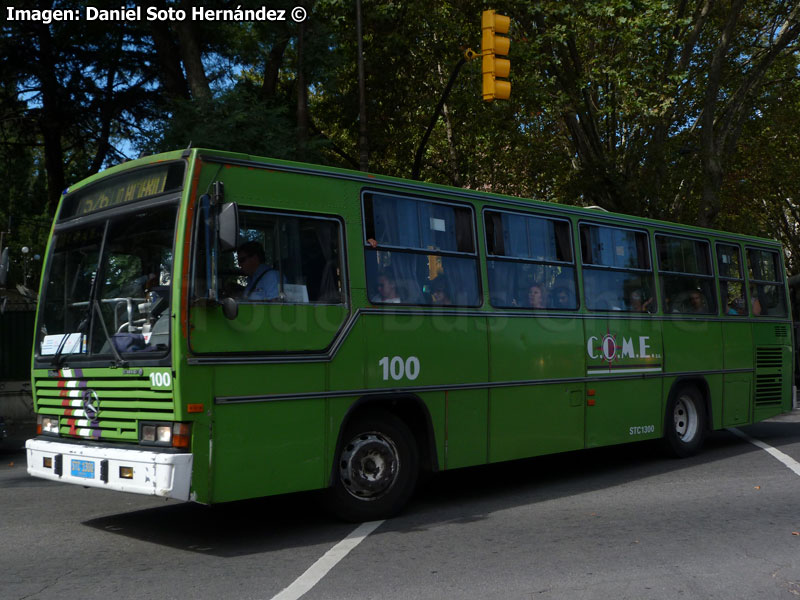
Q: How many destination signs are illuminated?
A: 1